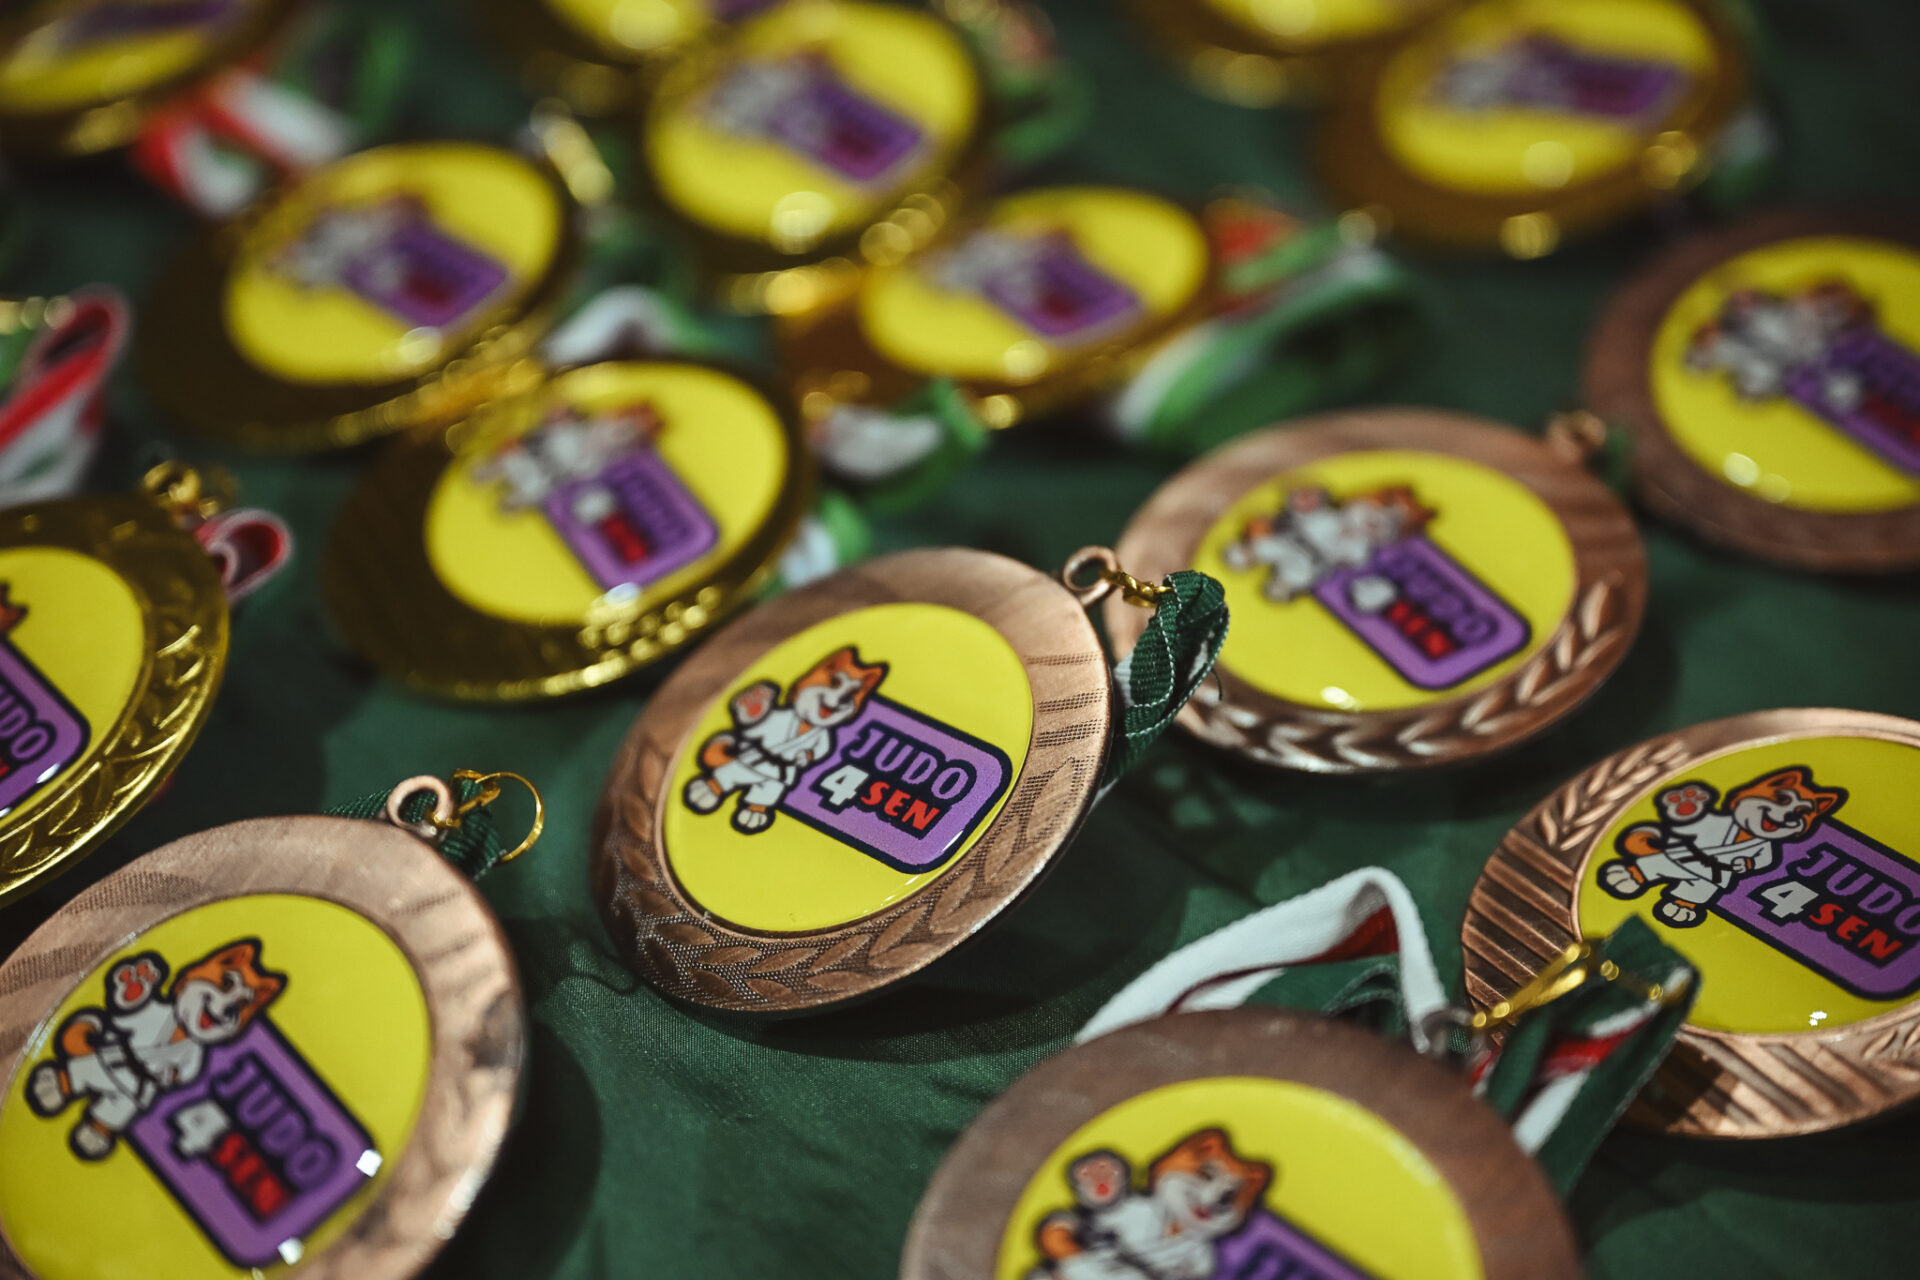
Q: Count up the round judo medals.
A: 15